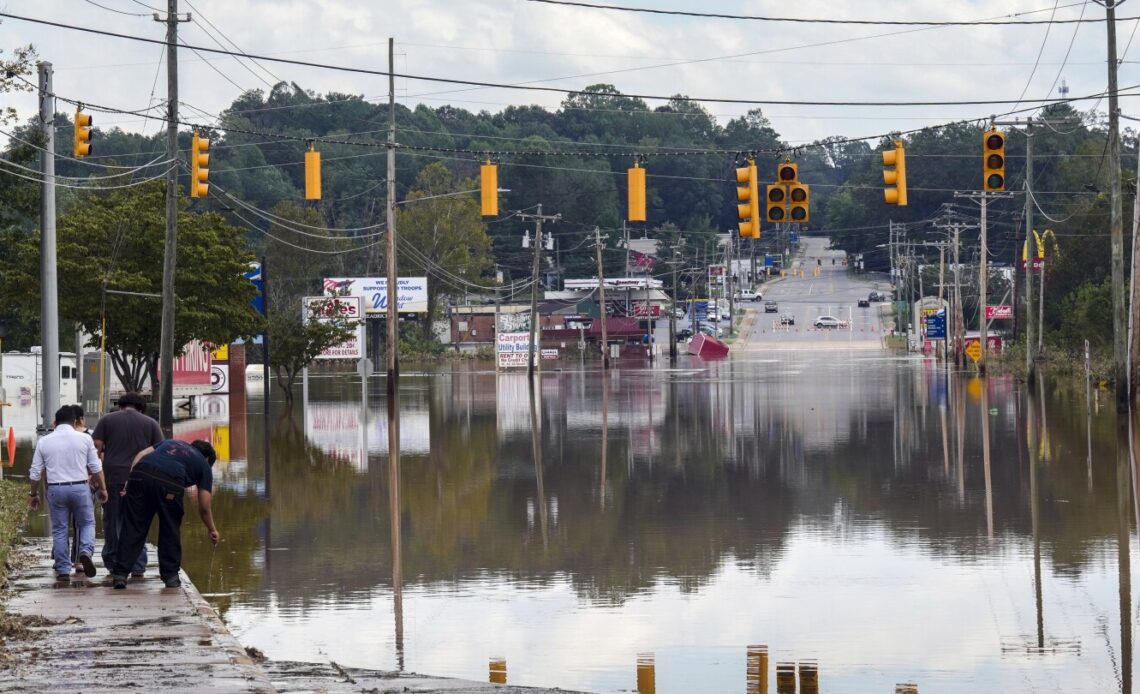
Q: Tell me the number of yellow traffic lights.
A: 9